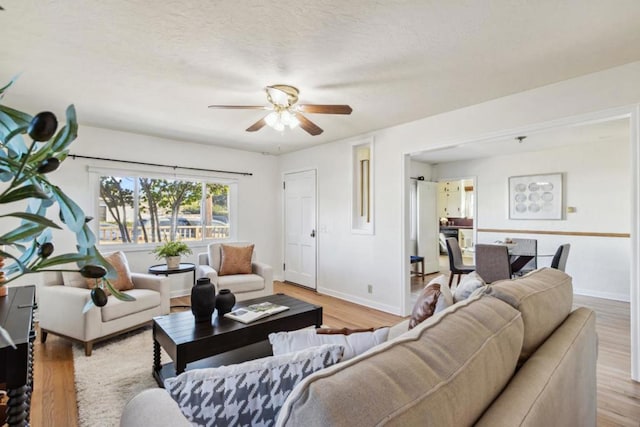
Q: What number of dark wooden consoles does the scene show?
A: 1